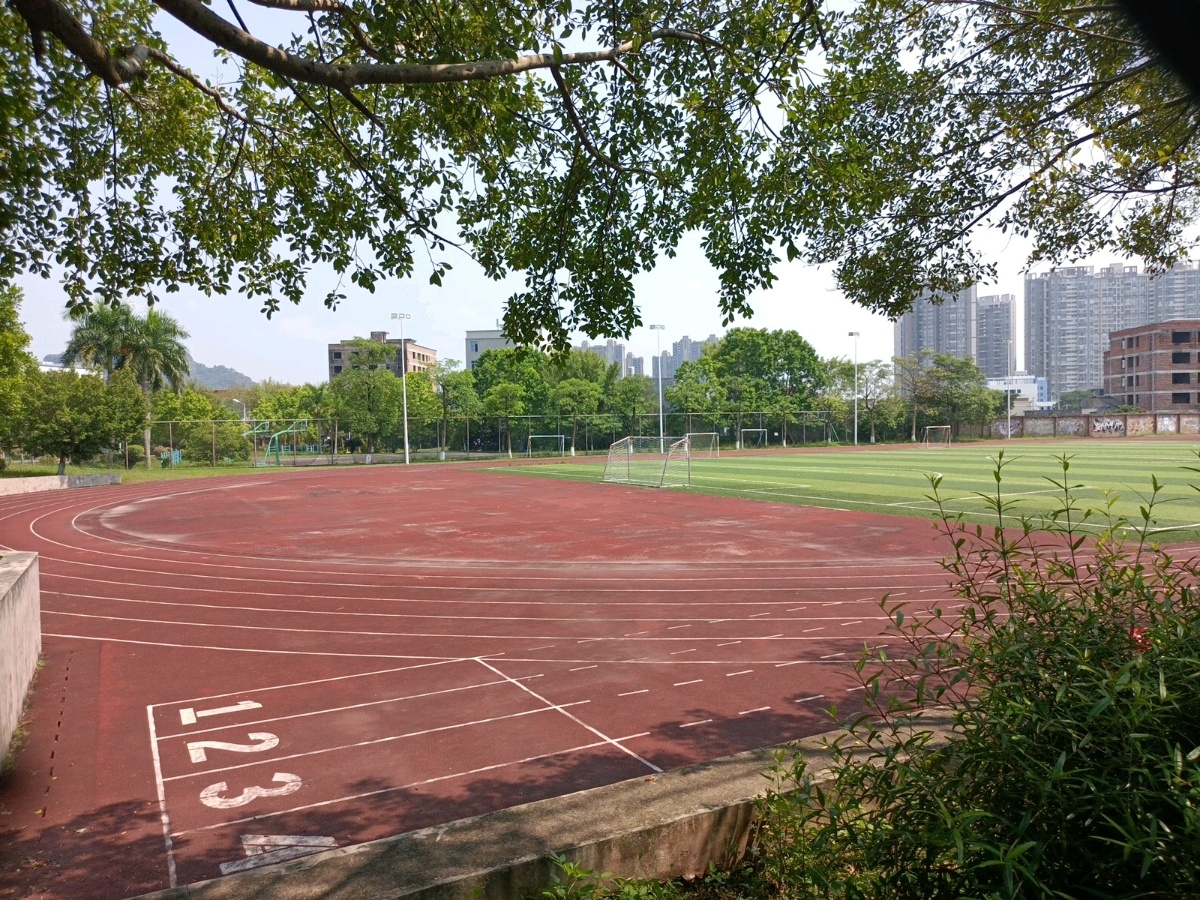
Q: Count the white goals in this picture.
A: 5